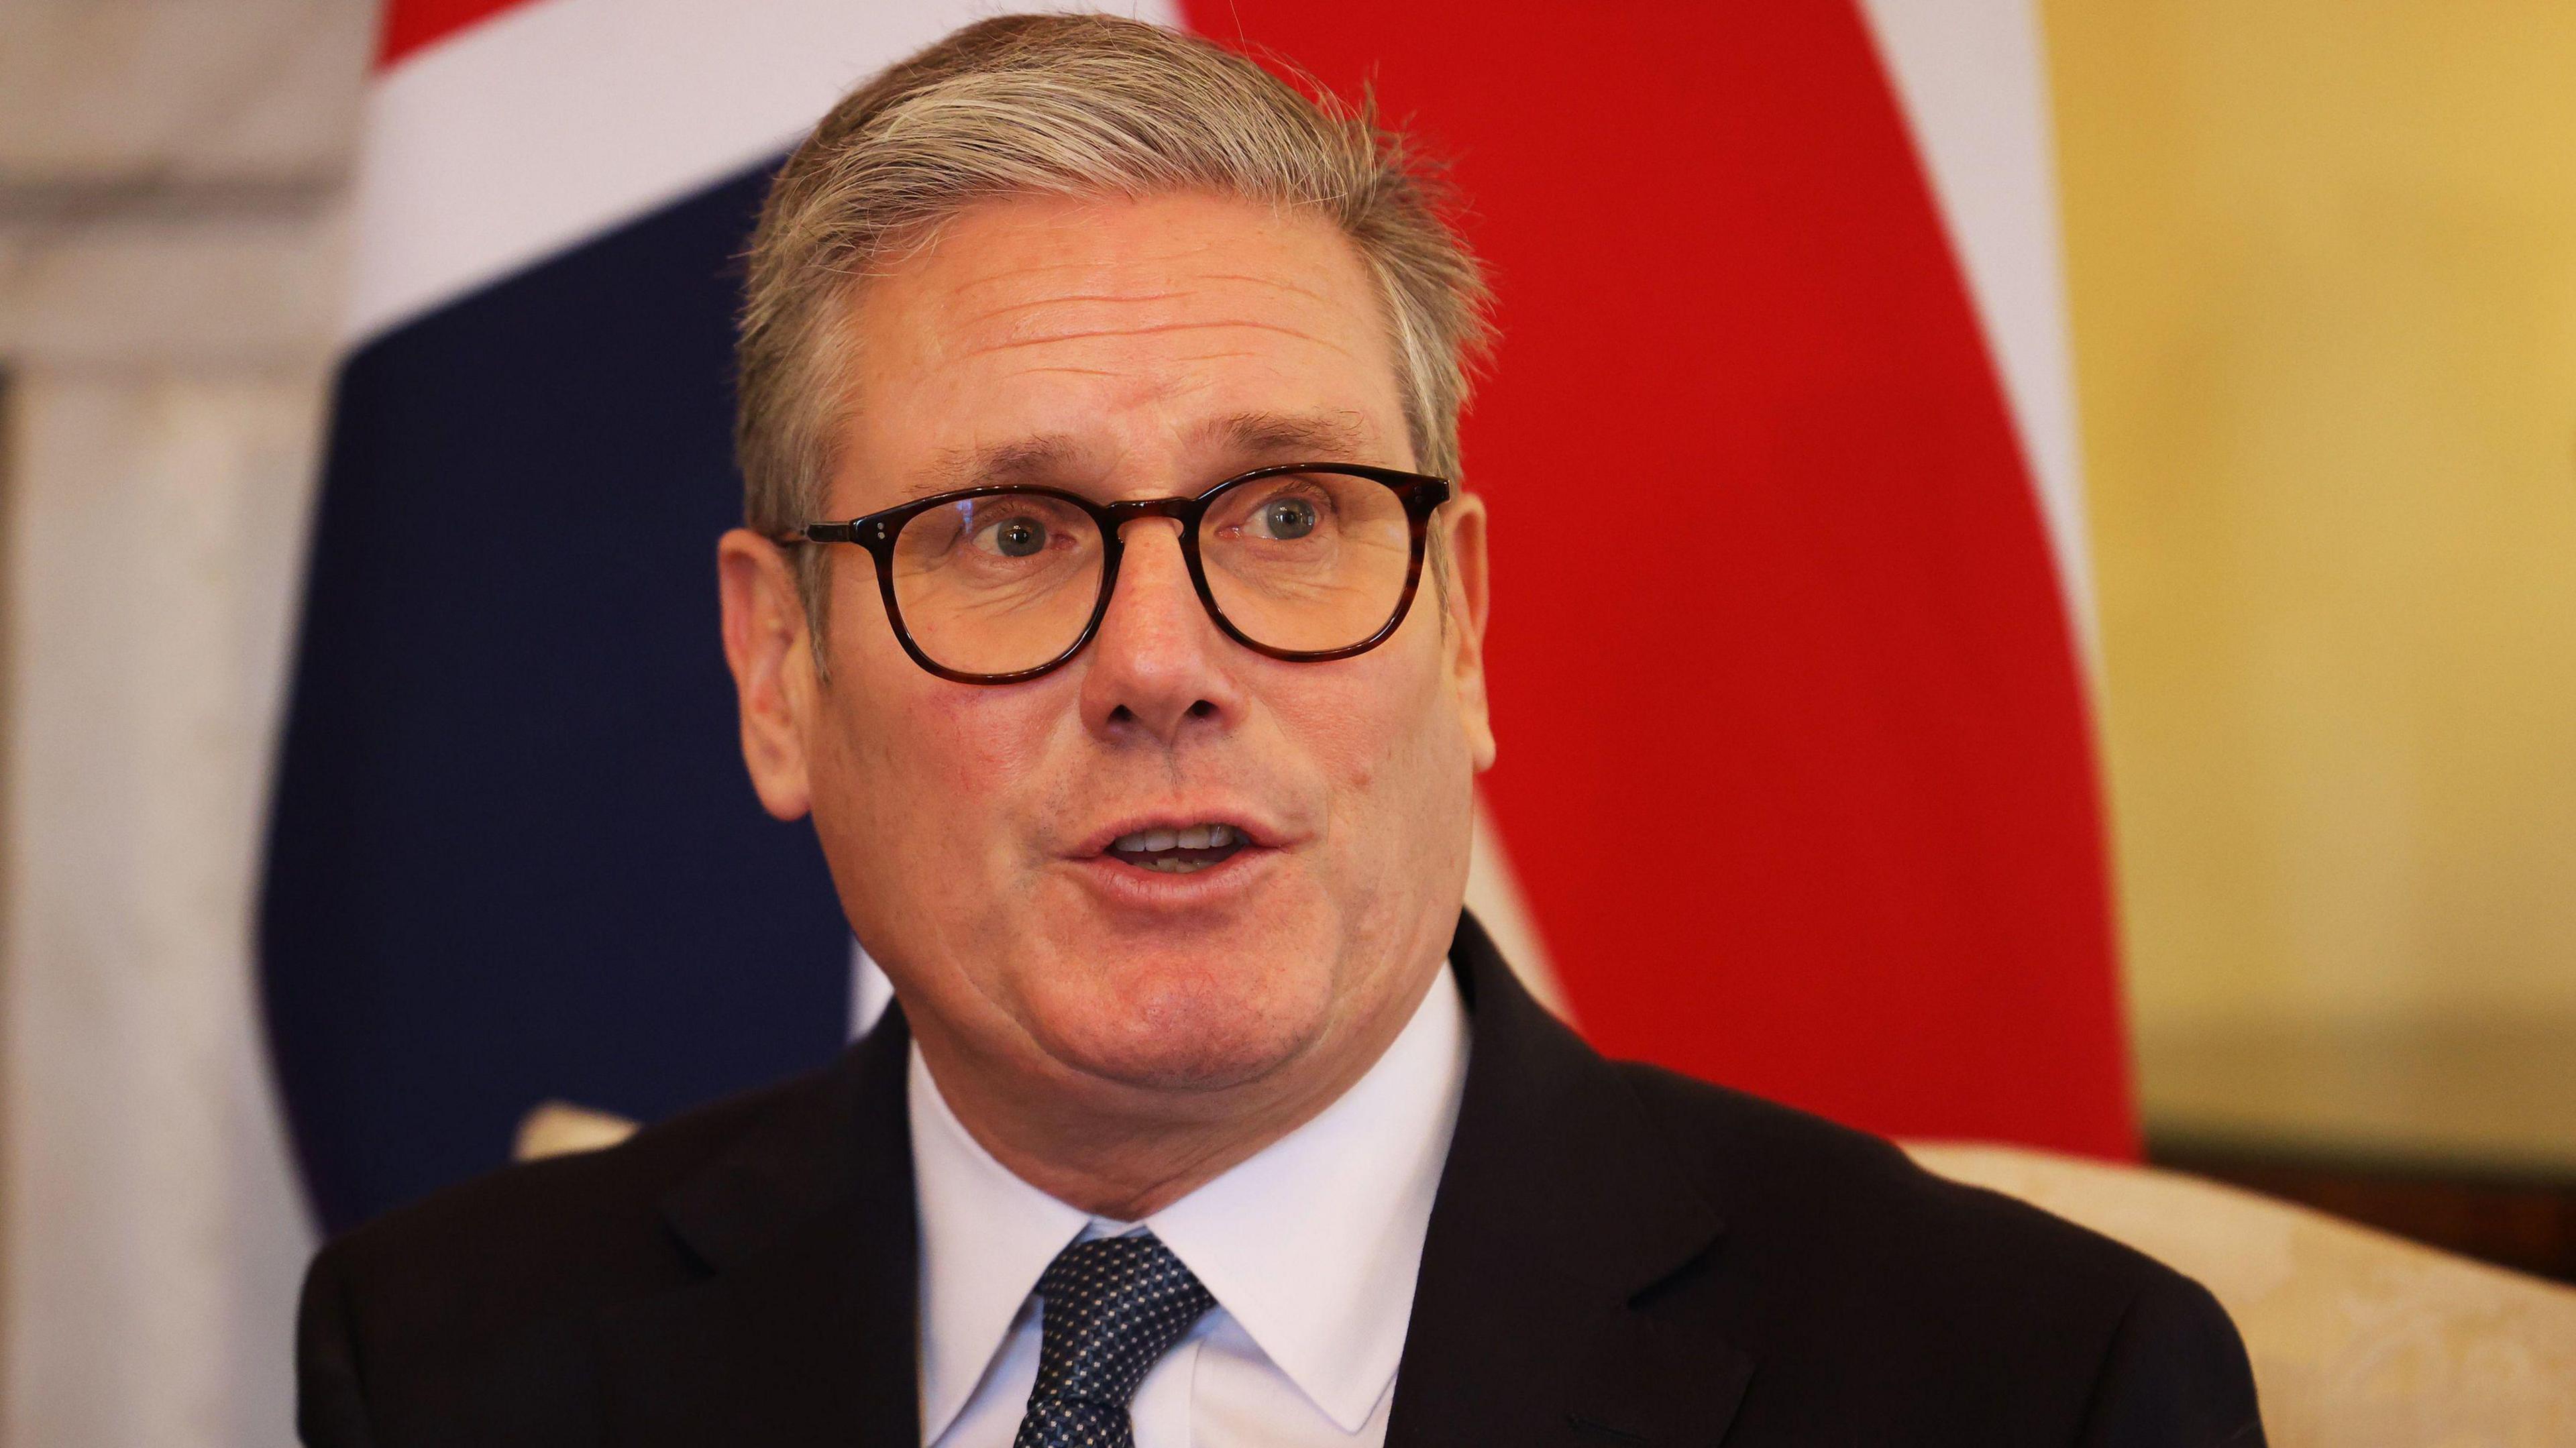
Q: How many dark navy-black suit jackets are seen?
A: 1